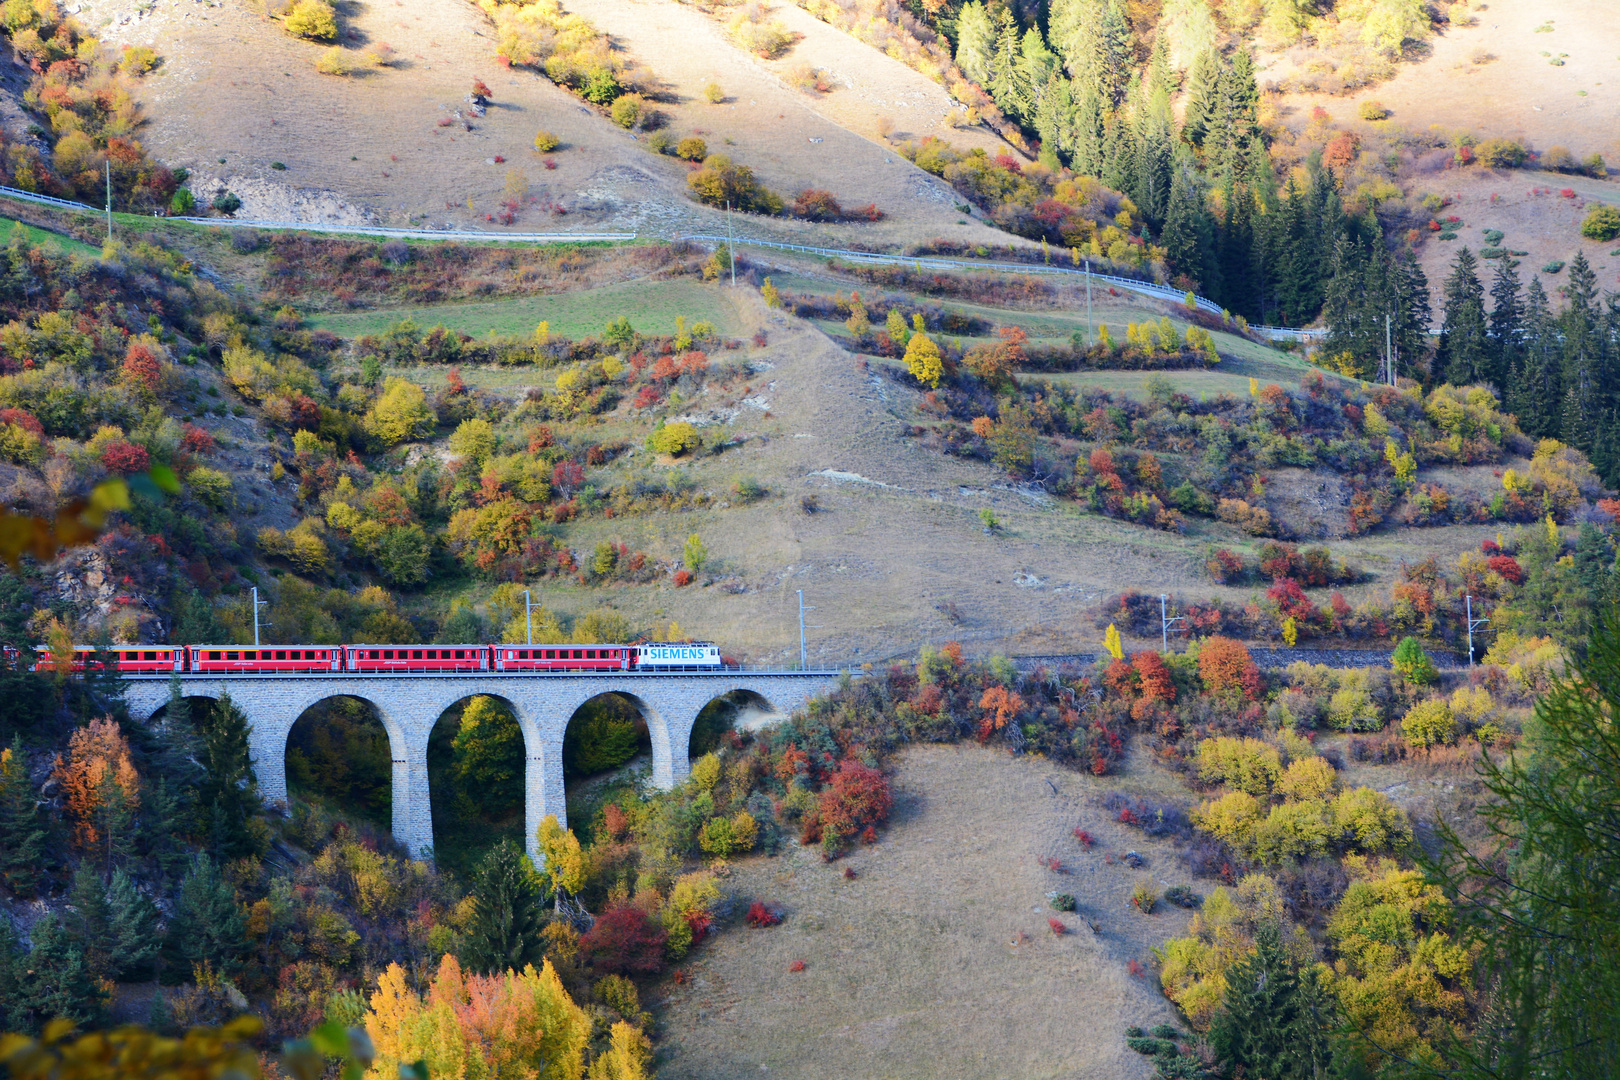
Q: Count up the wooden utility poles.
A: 4